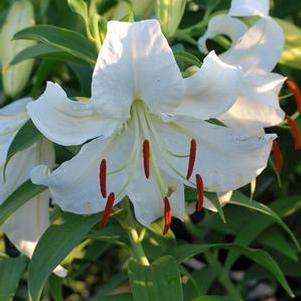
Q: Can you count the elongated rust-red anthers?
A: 9